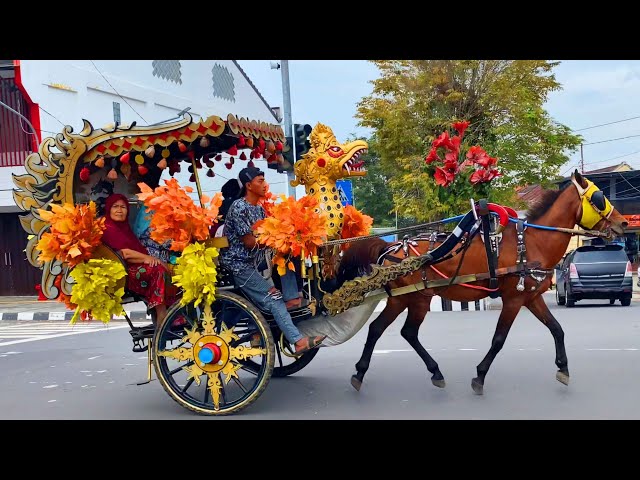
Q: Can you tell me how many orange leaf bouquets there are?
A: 4